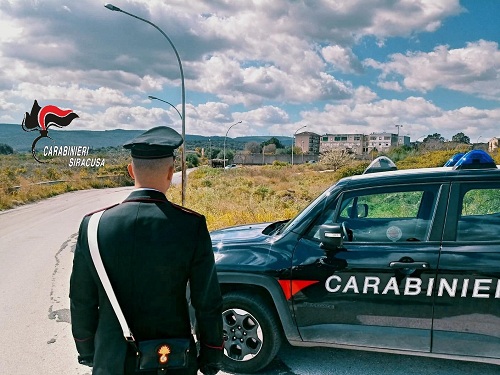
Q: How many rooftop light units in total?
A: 3